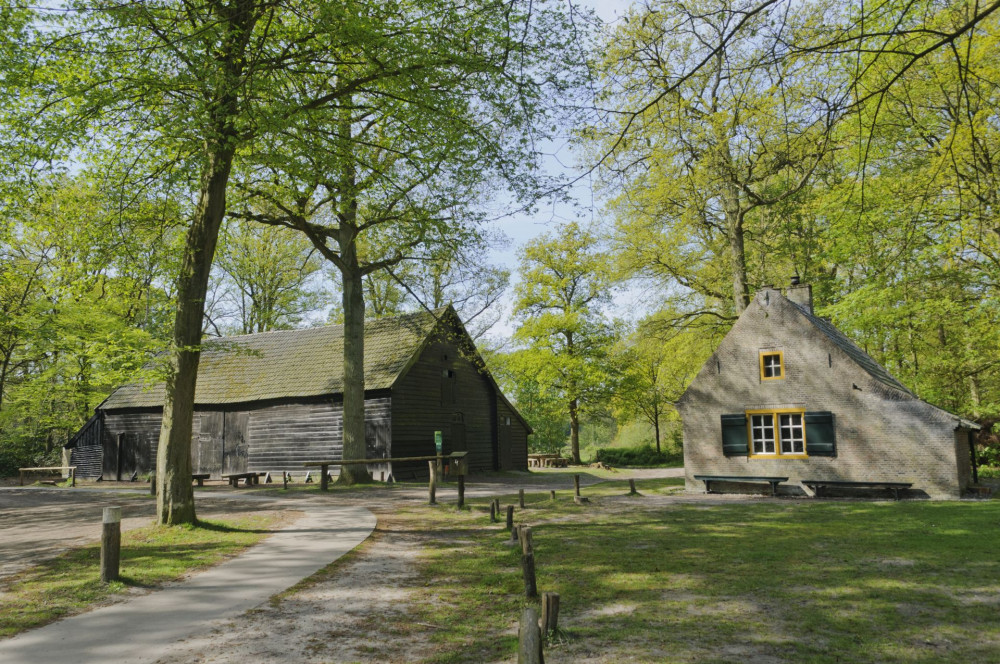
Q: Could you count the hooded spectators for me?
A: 0